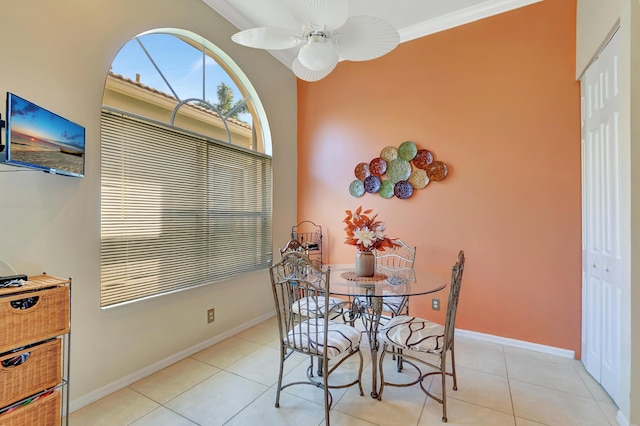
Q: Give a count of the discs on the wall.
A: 12